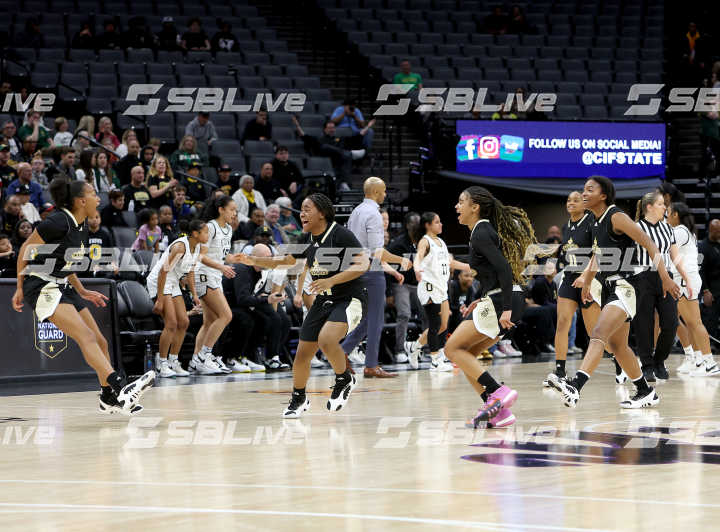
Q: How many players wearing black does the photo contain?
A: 5